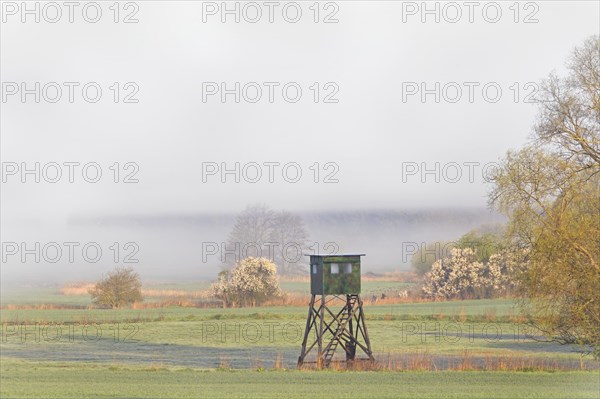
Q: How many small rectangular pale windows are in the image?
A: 3